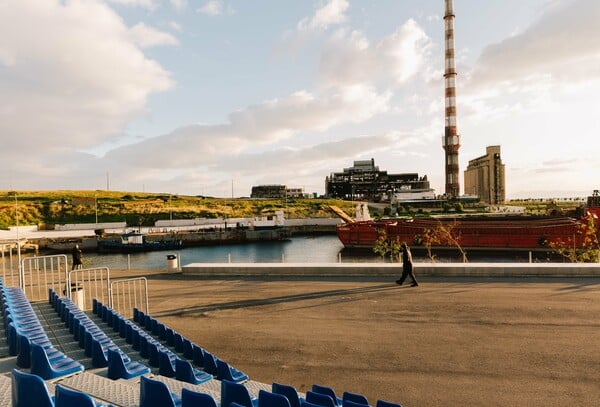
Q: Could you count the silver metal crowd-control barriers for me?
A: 4